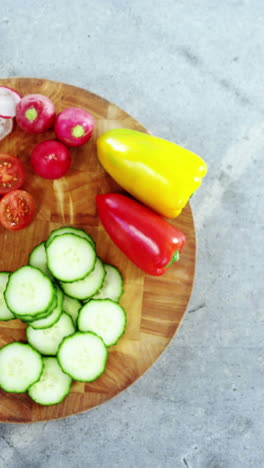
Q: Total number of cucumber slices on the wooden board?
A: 15